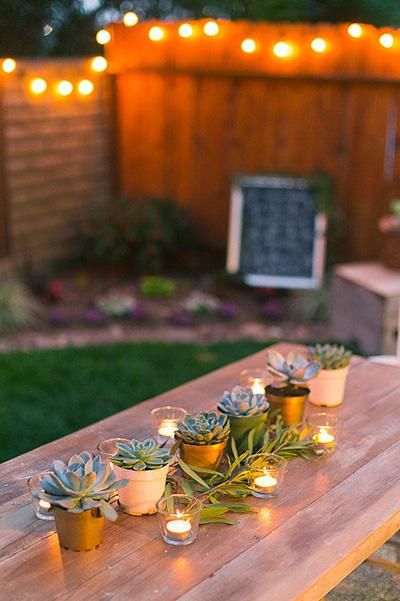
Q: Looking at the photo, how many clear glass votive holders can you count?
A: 7